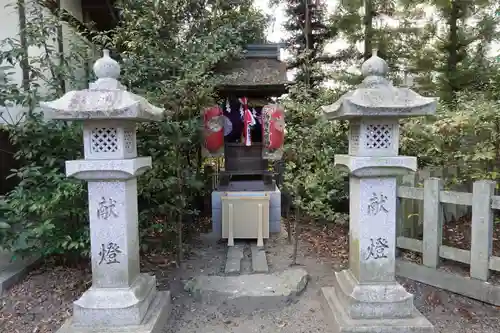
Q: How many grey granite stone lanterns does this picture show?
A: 2